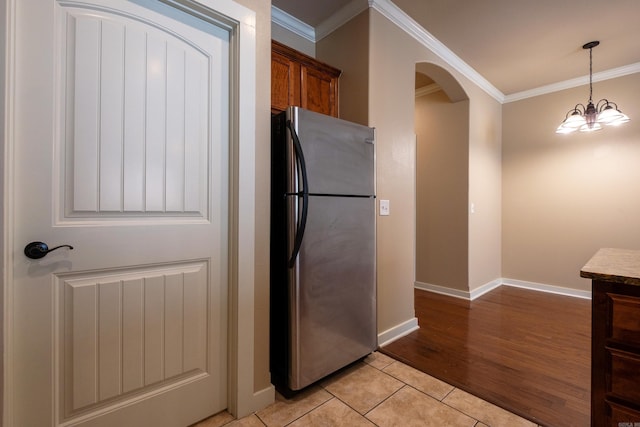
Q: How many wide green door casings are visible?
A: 0